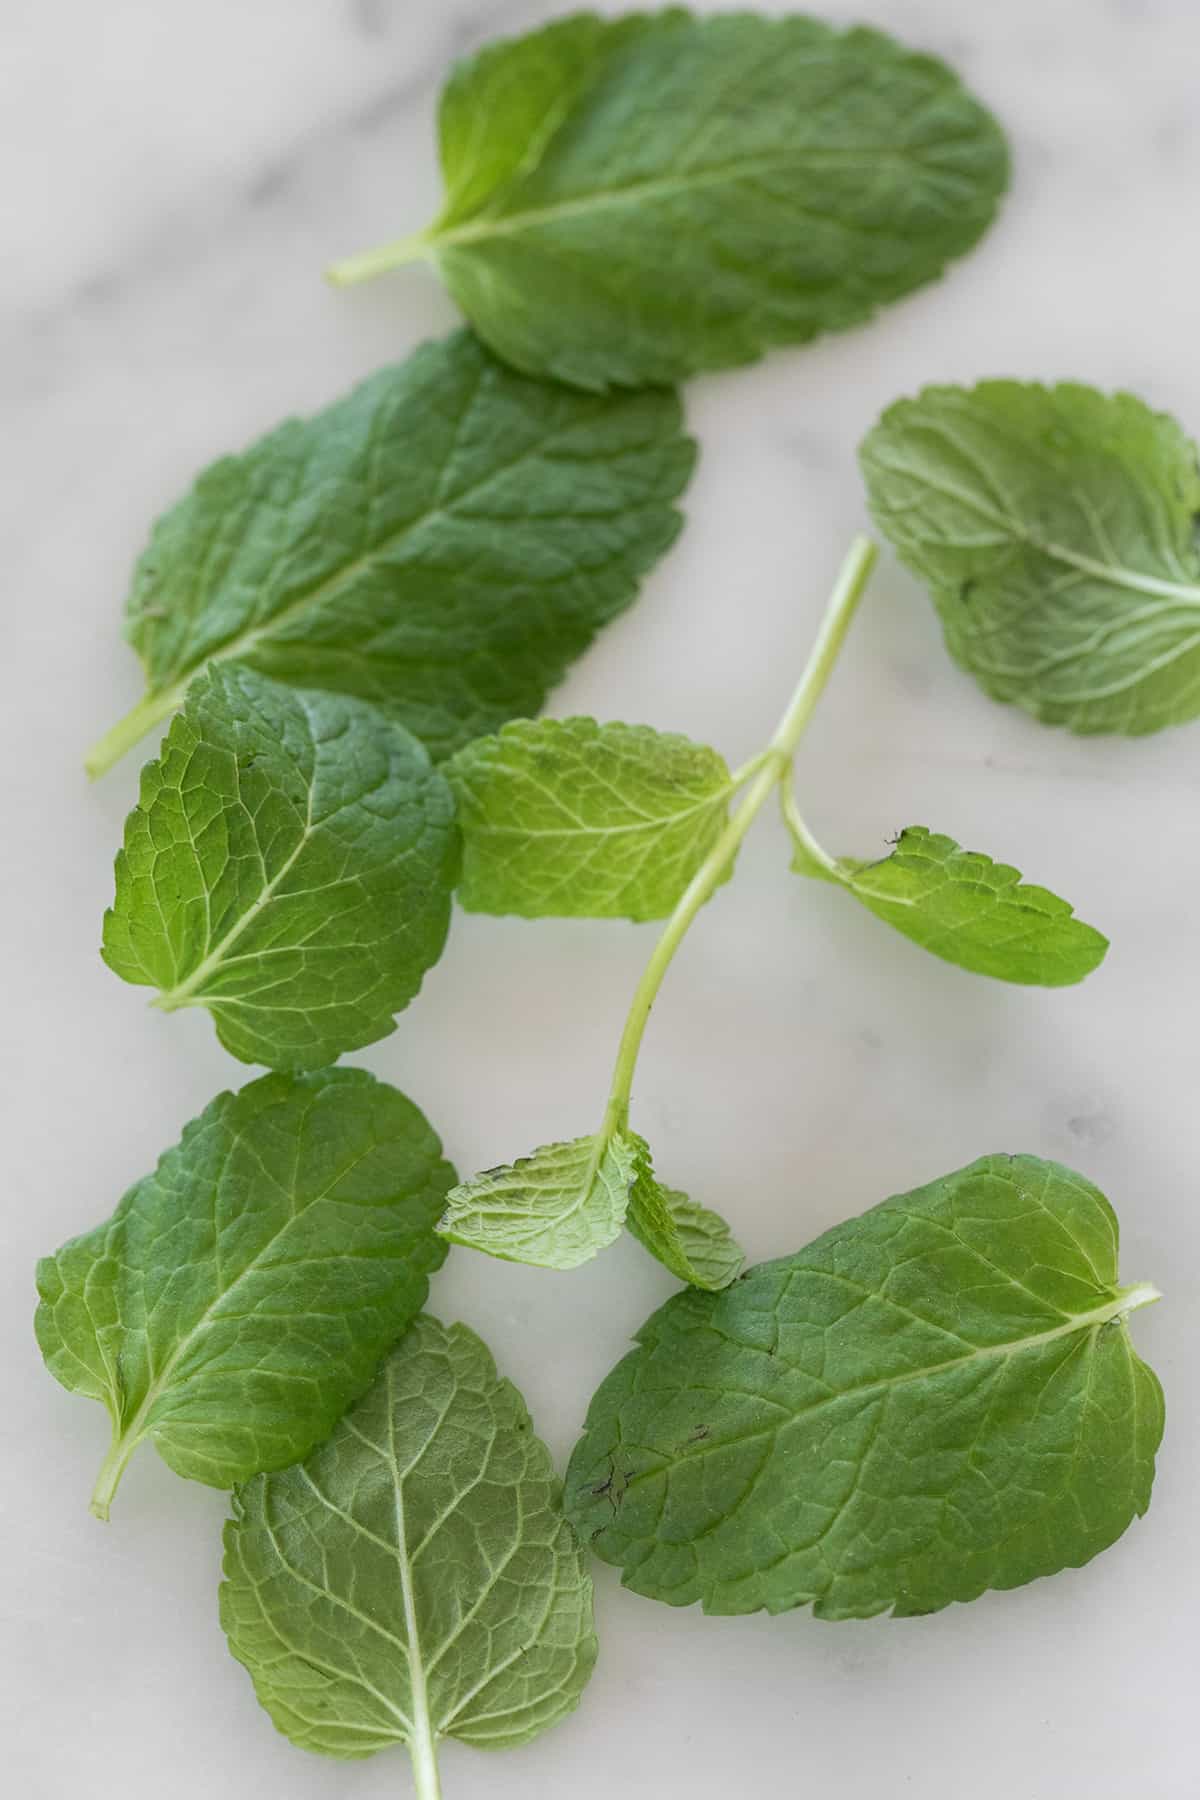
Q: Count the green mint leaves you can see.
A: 11